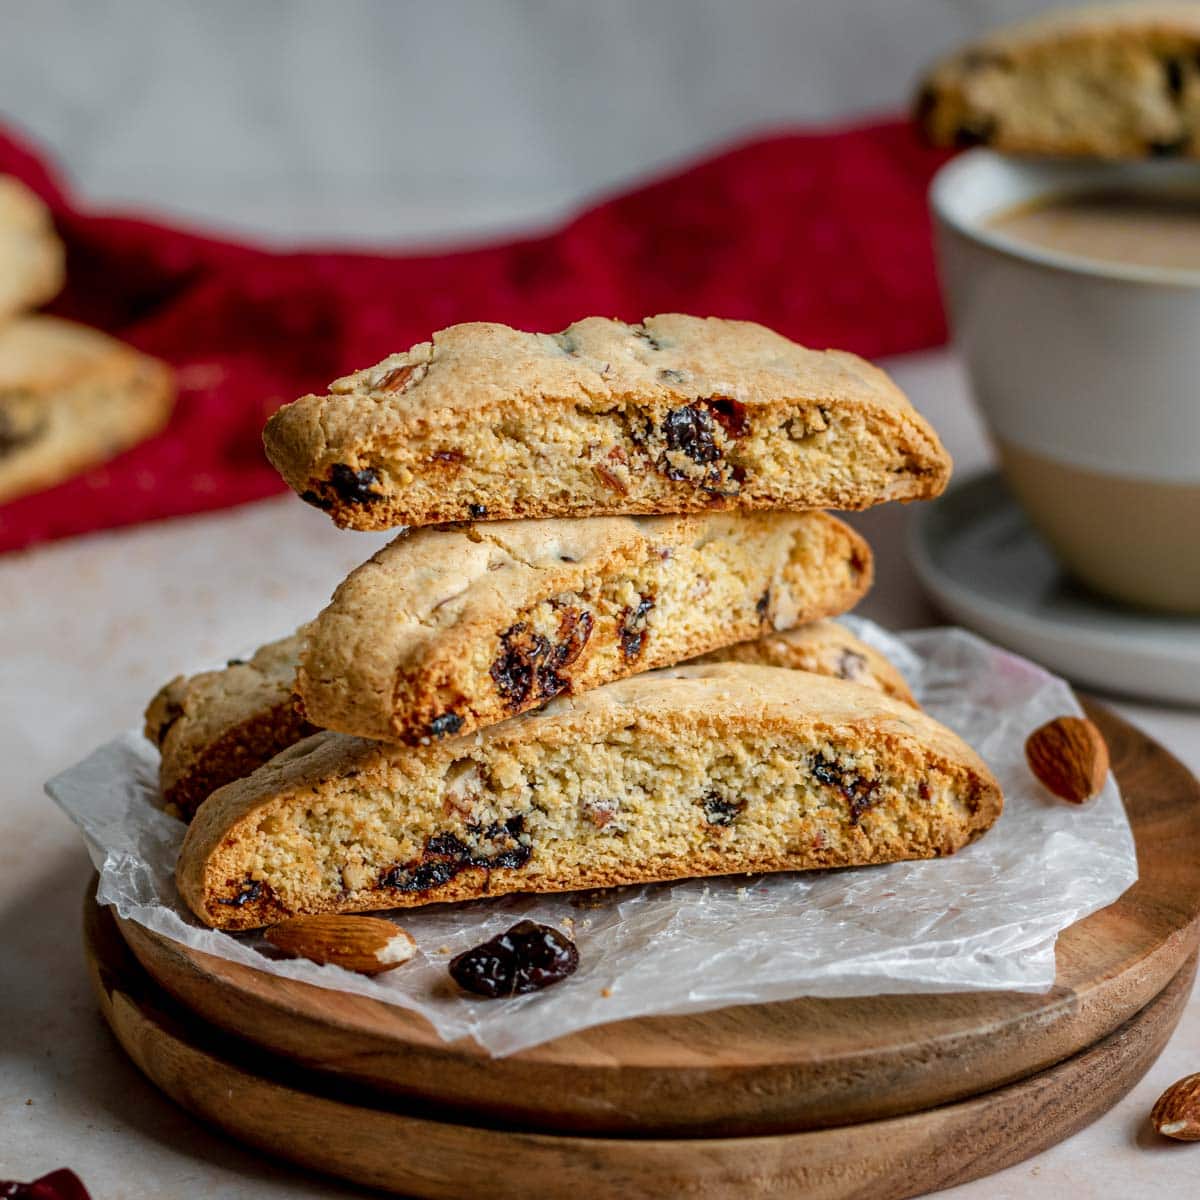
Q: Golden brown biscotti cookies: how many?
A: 7